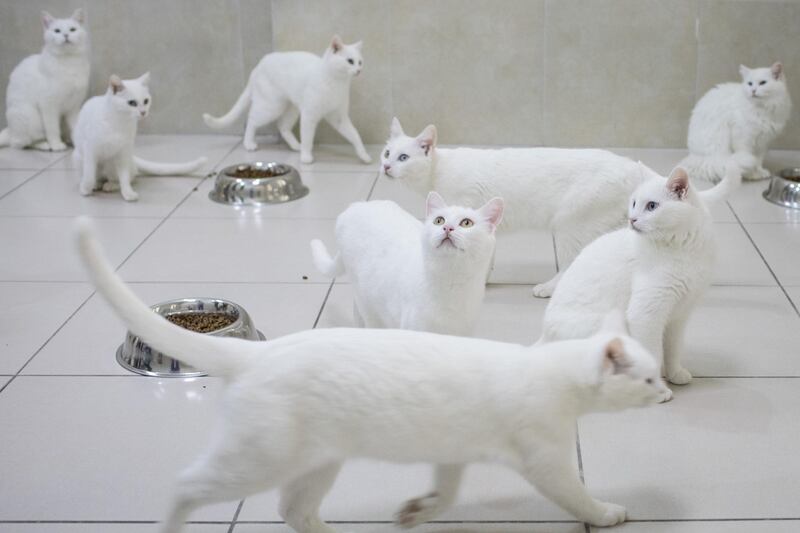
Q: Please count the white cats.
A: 8